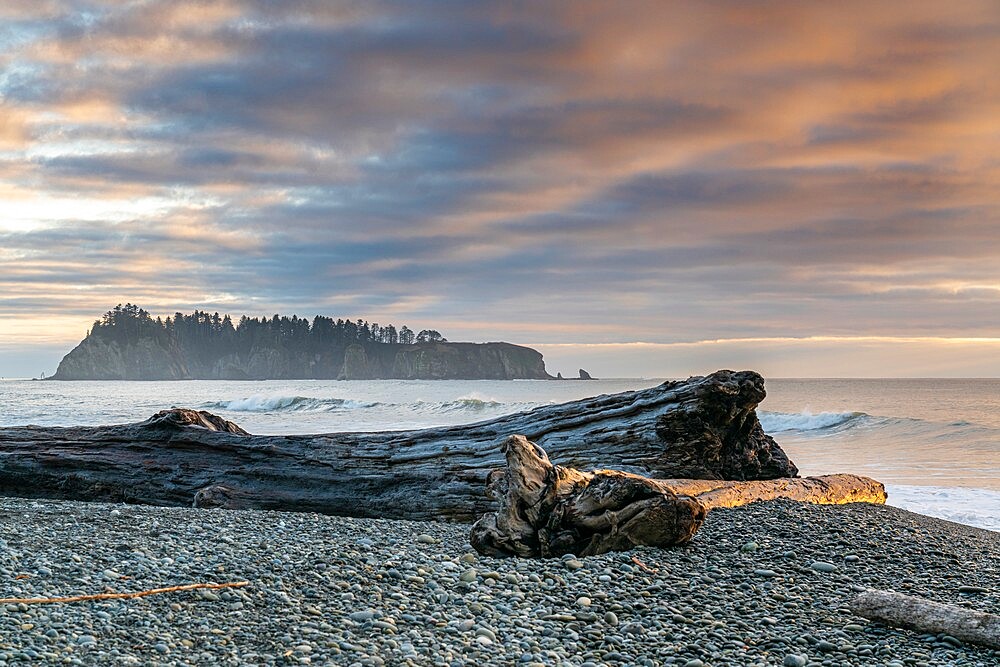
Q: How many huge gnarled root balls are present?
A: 2